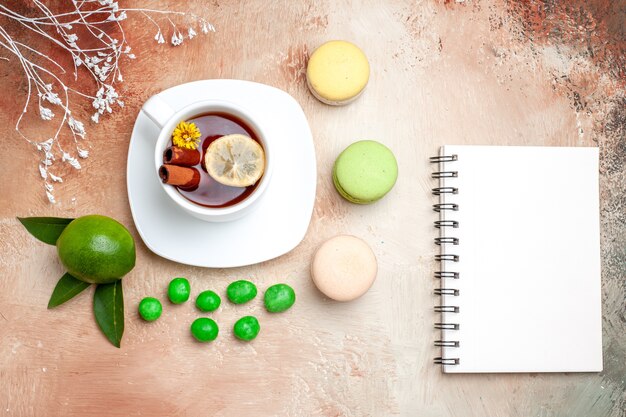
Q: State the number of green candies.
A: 7